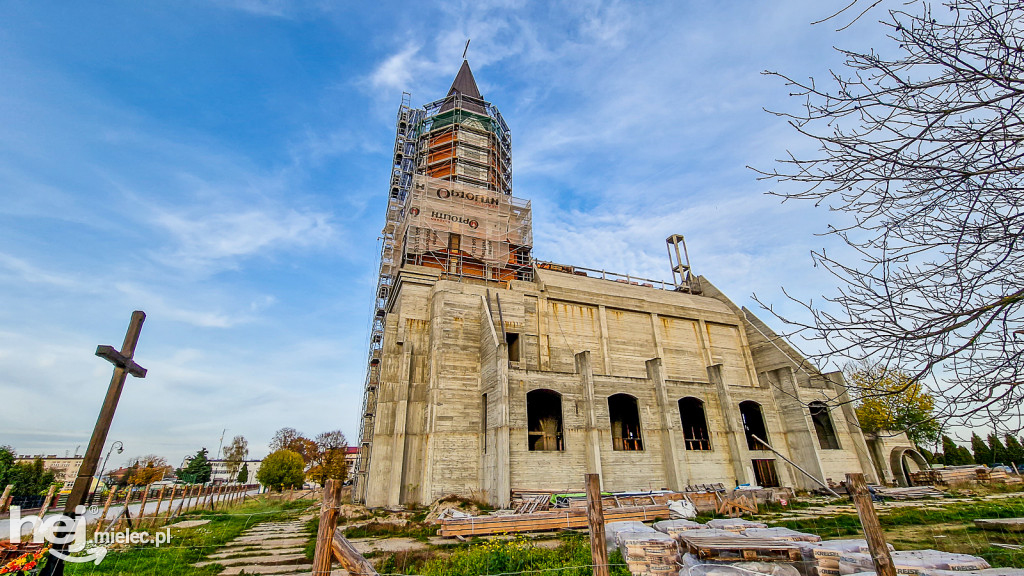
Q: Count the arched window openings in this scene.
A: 5